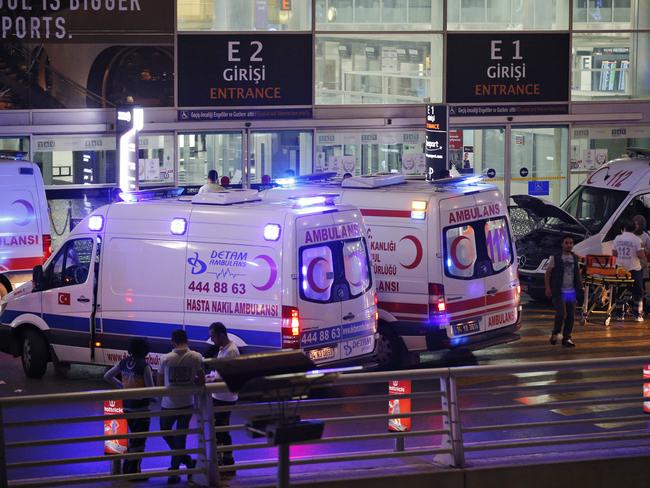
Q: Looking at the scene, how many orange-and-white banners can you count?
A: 3